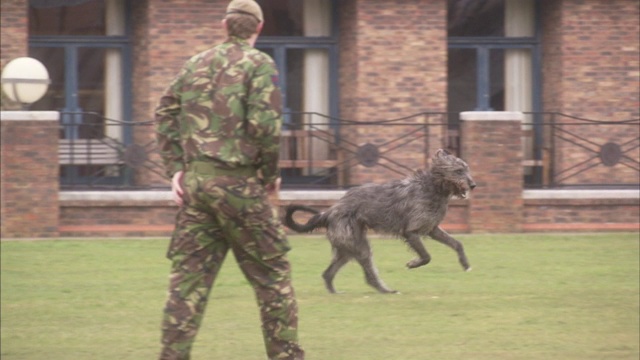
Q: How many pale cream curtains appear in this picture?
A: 3